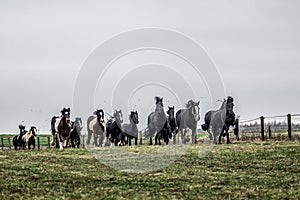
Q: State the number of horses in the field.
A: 11